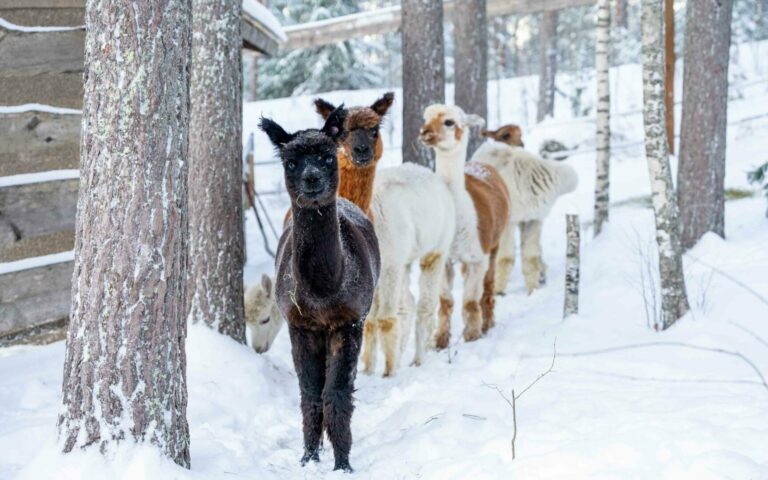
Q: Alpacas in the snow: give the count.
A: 6